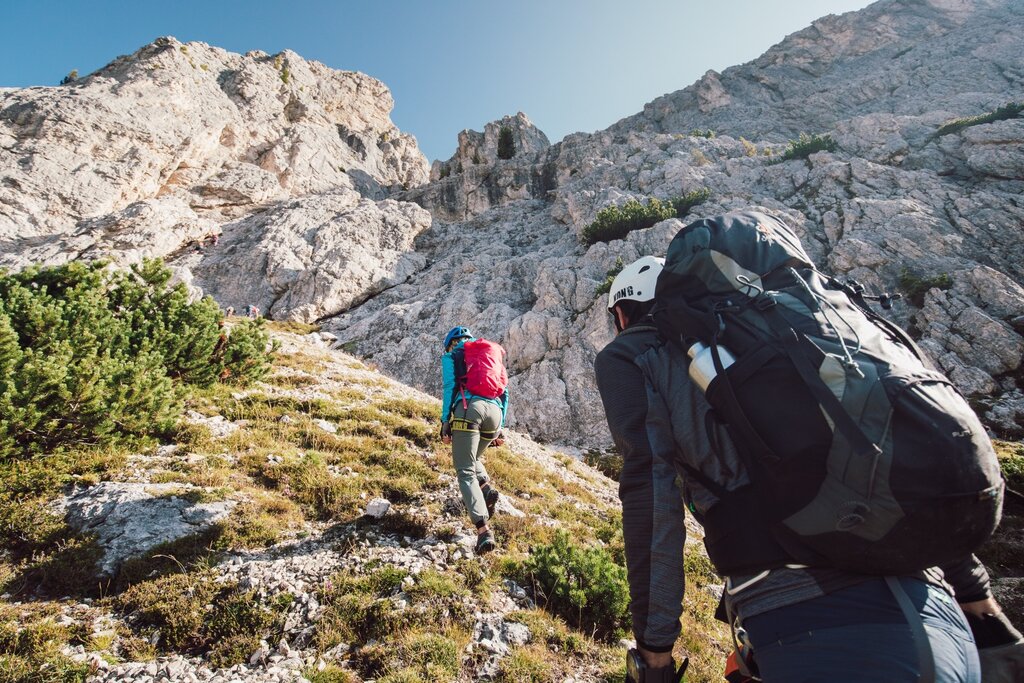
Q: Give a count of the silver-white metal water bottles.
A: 1